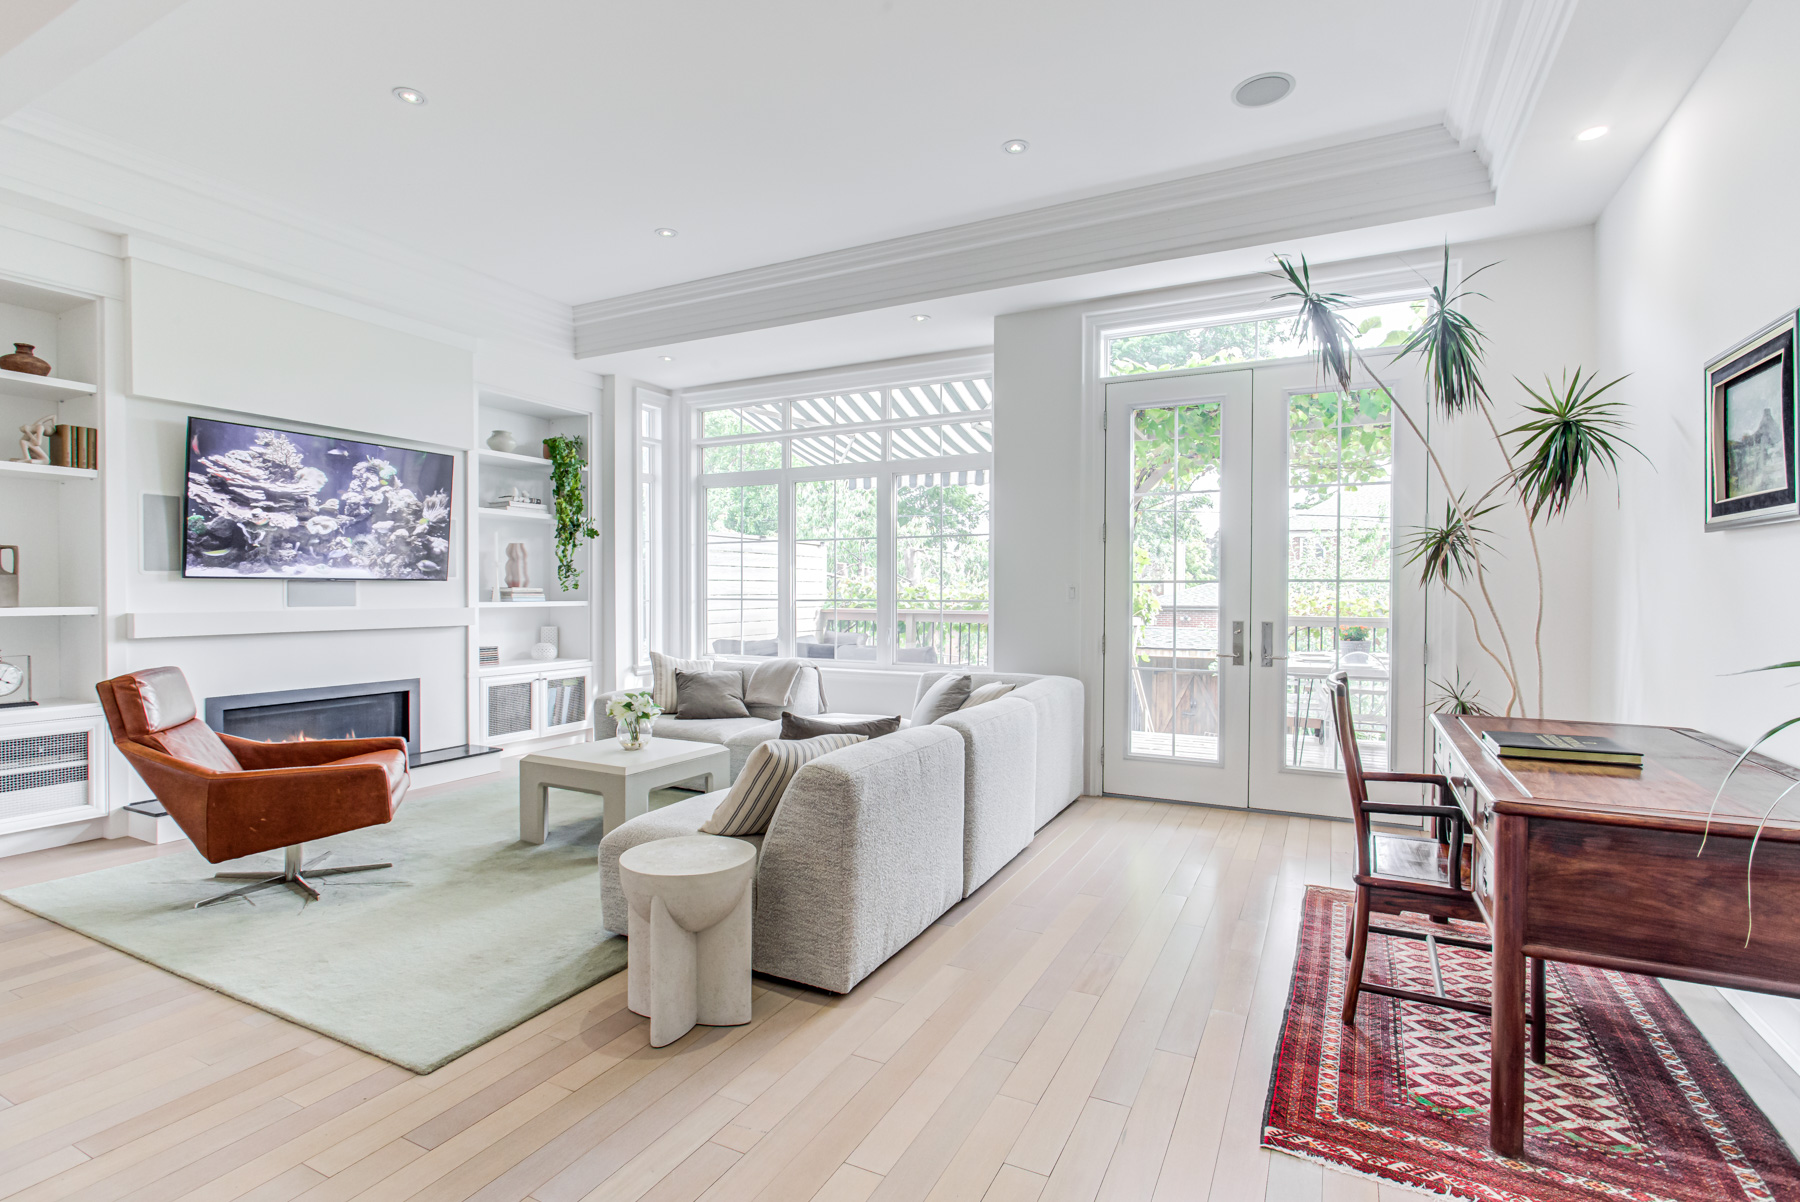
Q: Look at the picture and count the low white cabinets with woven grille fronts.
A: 2